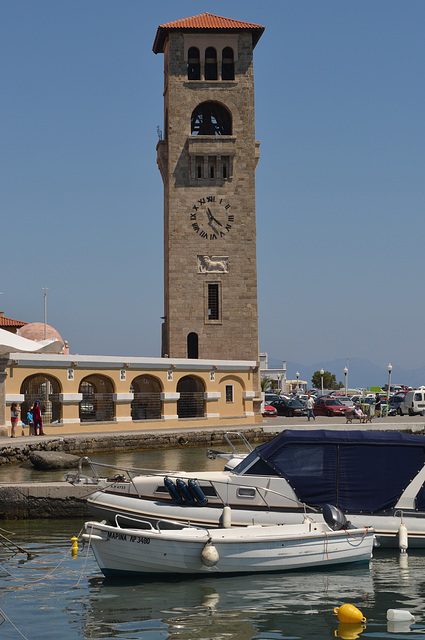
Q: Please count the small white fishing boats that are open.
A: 1